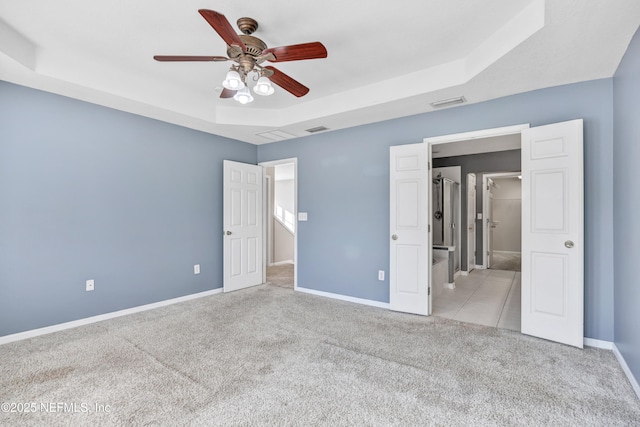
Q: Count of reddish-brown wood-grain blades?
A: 5